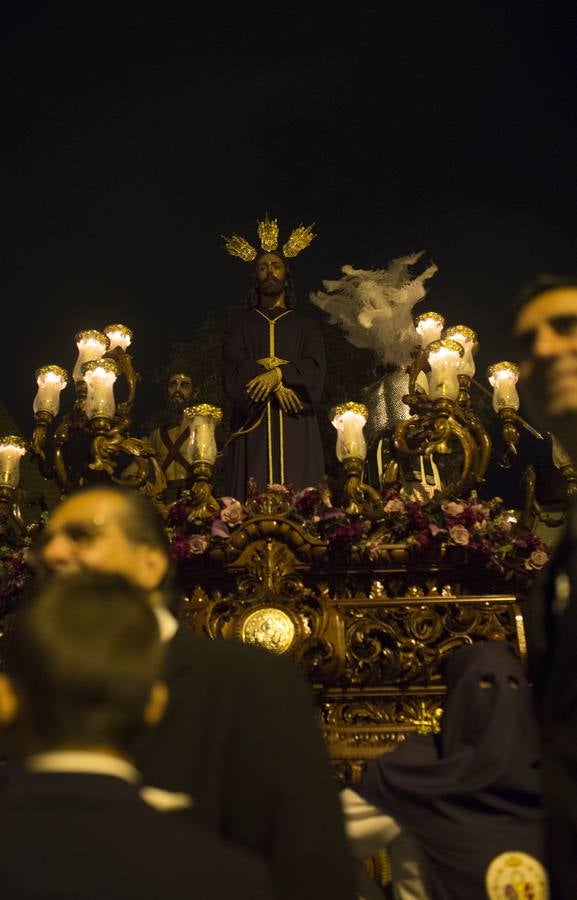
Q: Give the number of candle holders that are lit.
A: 10